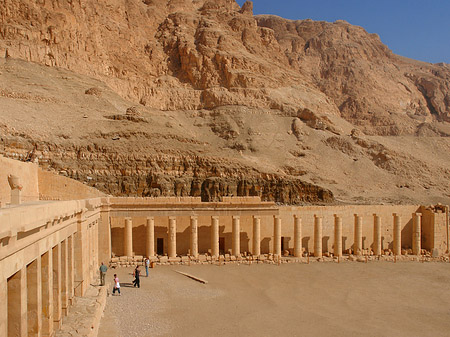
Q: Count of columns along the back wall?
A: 15